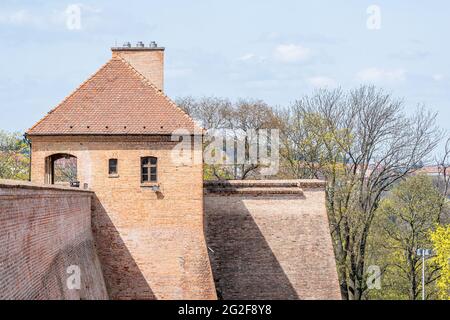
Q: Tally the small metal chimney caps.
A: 3